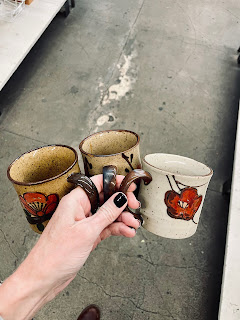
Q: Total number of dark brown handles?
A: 3